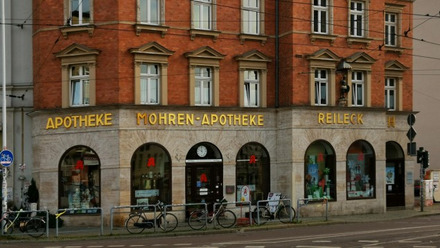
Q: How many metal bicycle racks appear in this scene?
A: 7